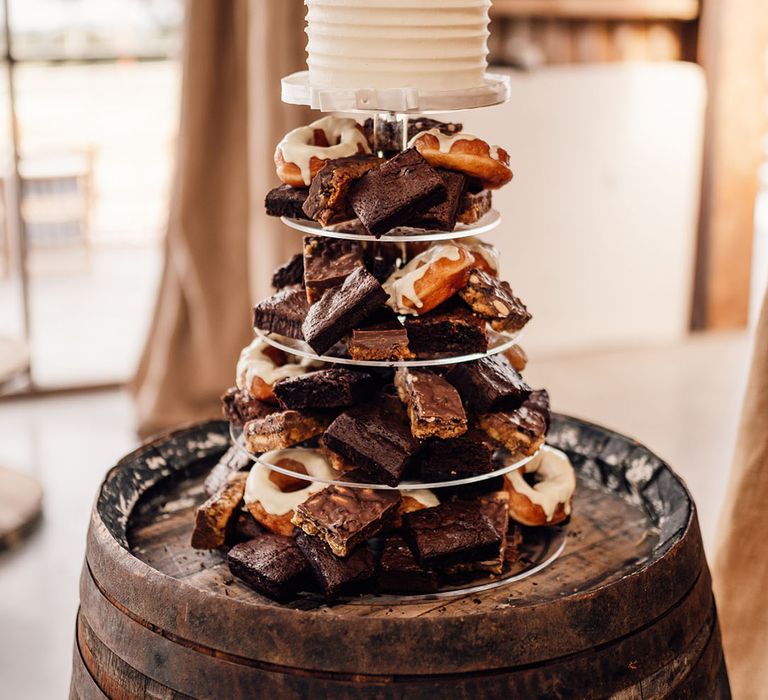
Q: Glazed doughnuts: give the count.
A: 9